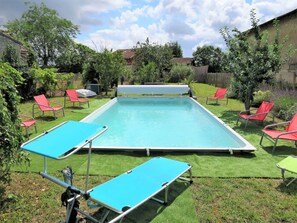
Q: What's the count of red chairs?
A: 6